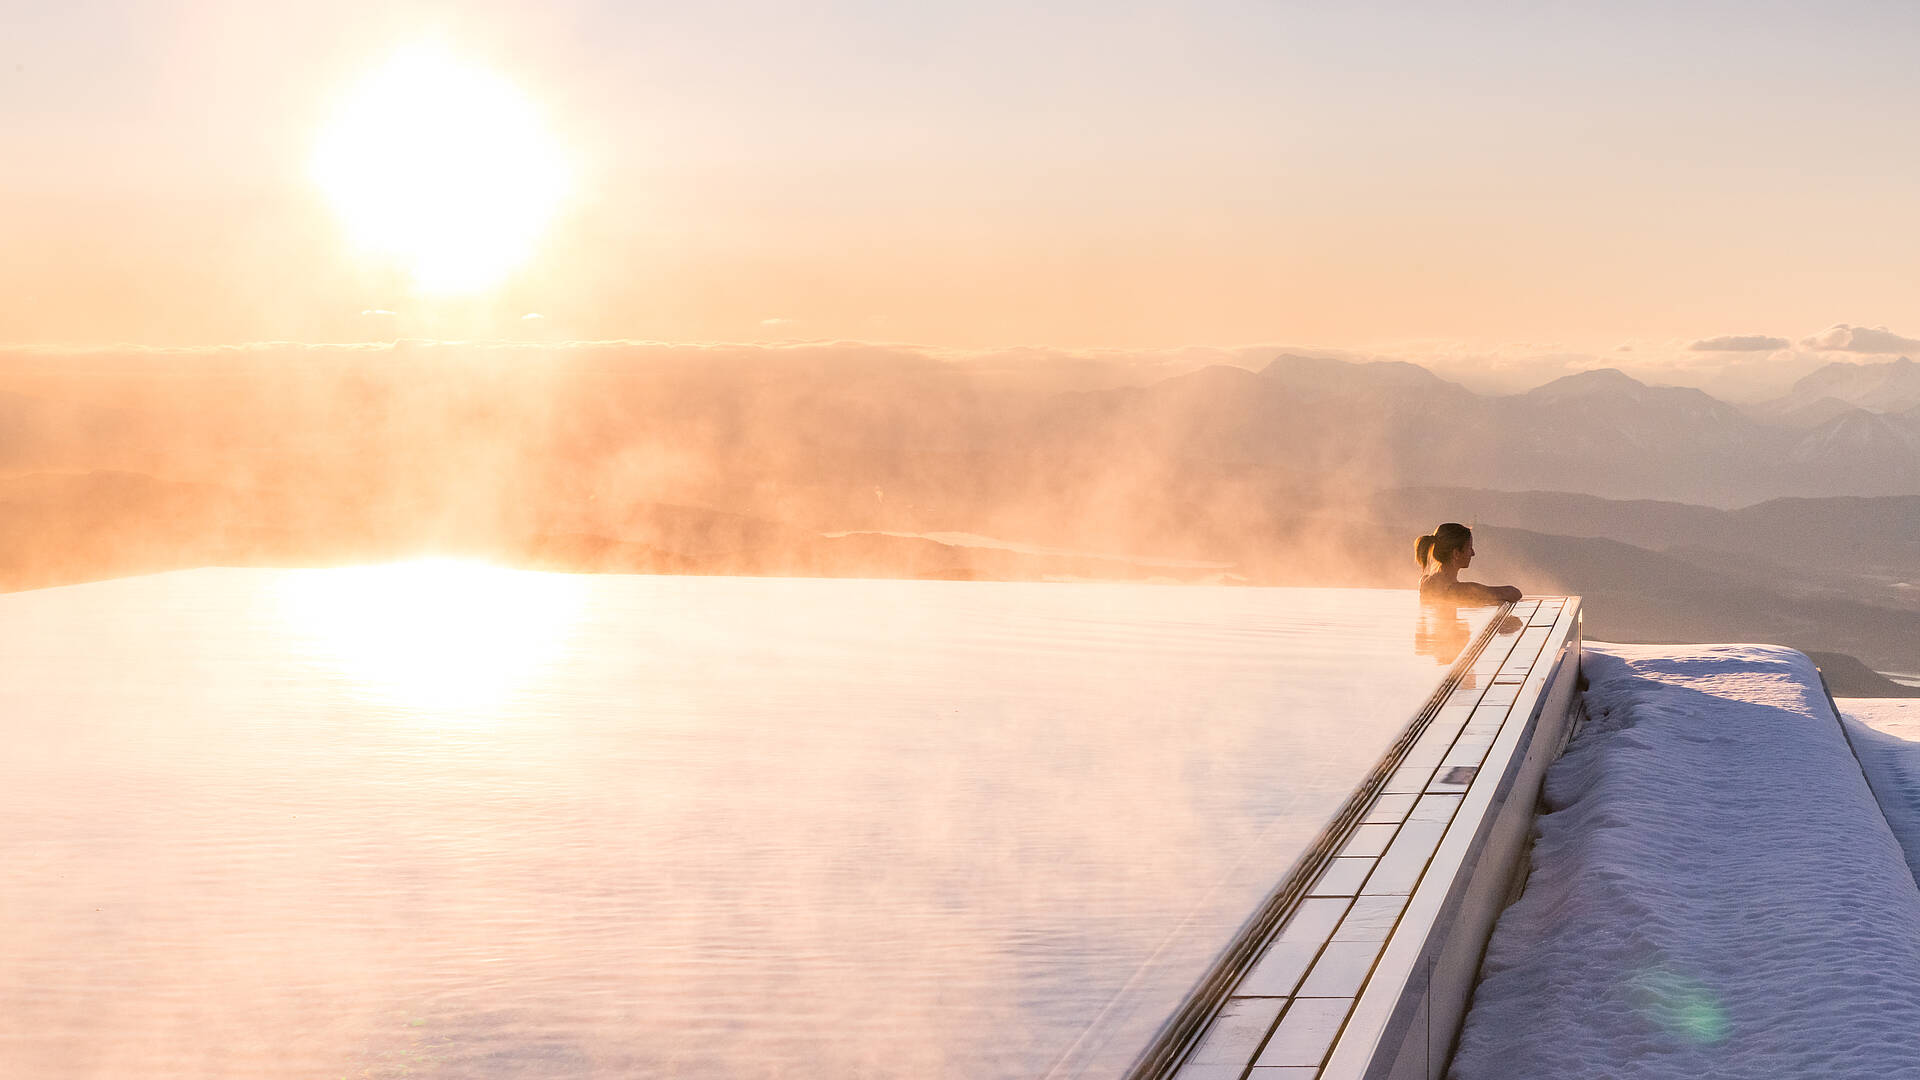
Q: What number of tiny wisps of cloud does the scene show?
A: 3